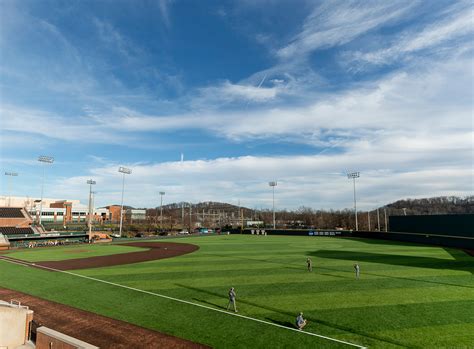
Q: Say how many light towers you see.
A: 7